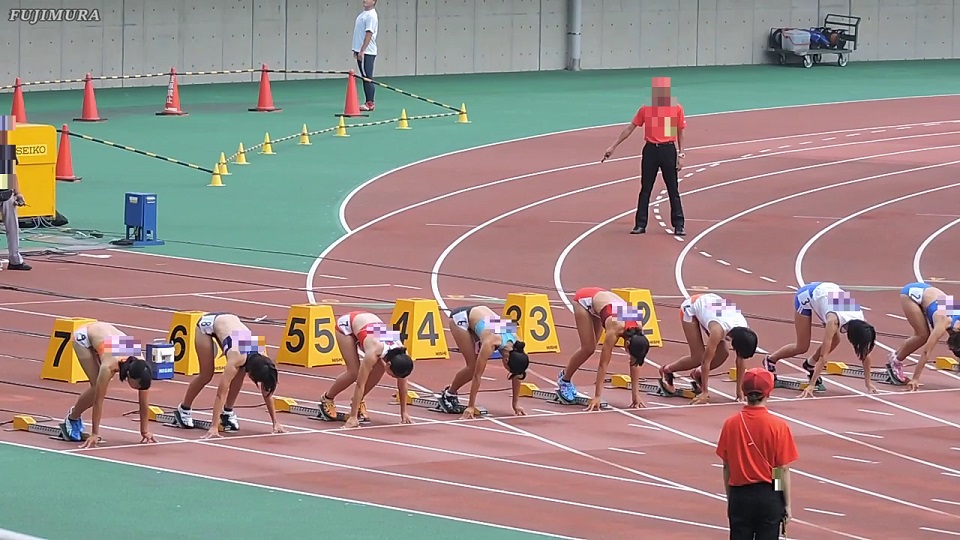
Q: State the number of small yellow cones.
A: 8